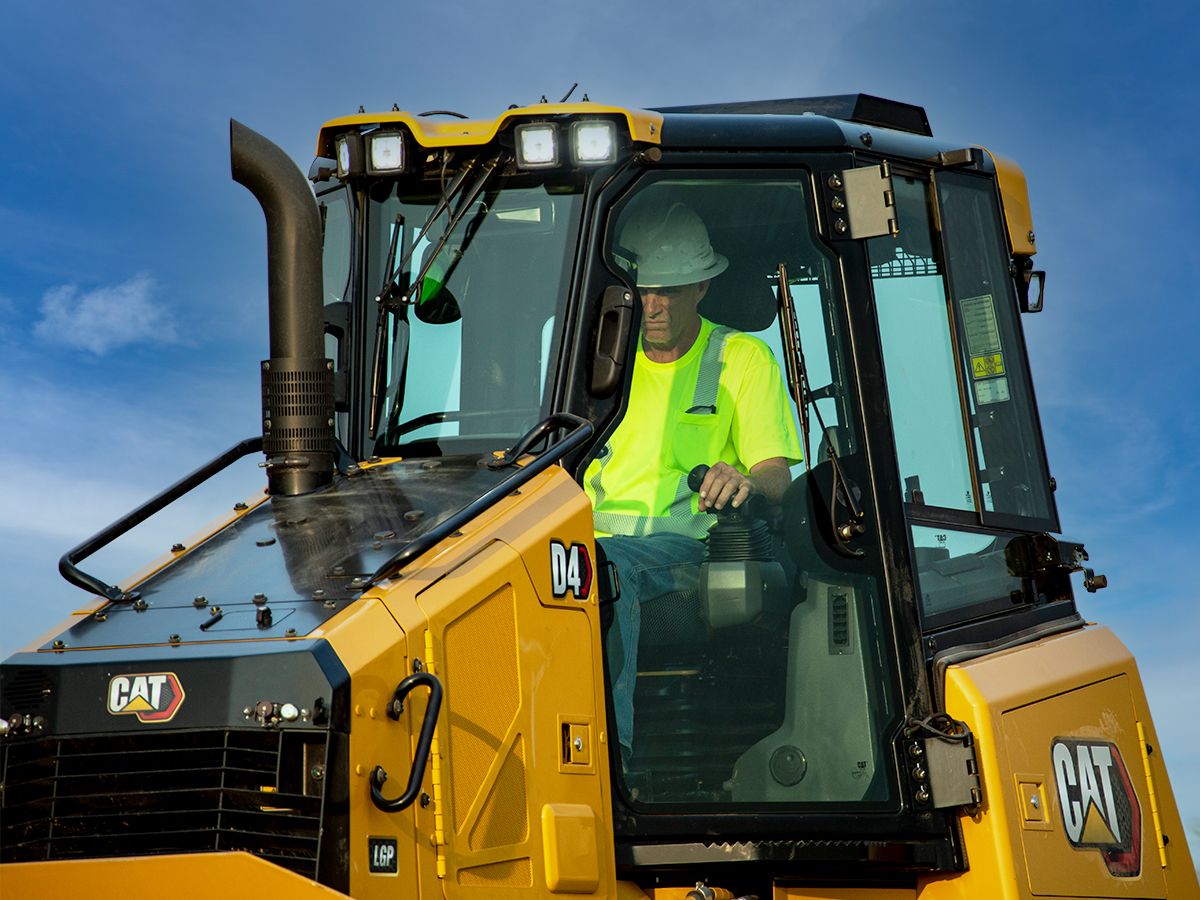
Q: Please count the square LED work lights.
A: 4